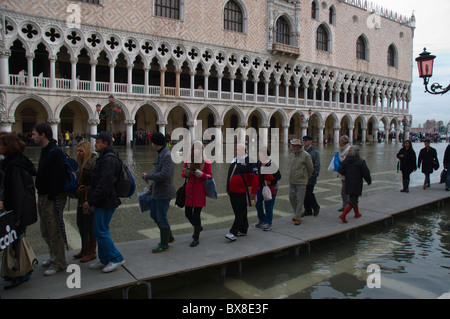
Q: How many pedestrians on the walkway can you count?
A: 15